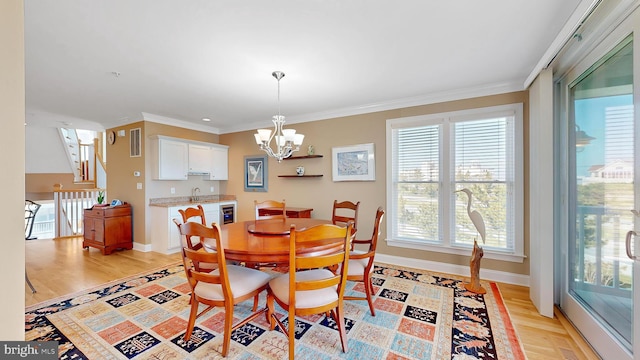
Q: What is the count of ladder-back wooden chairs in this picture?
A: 6